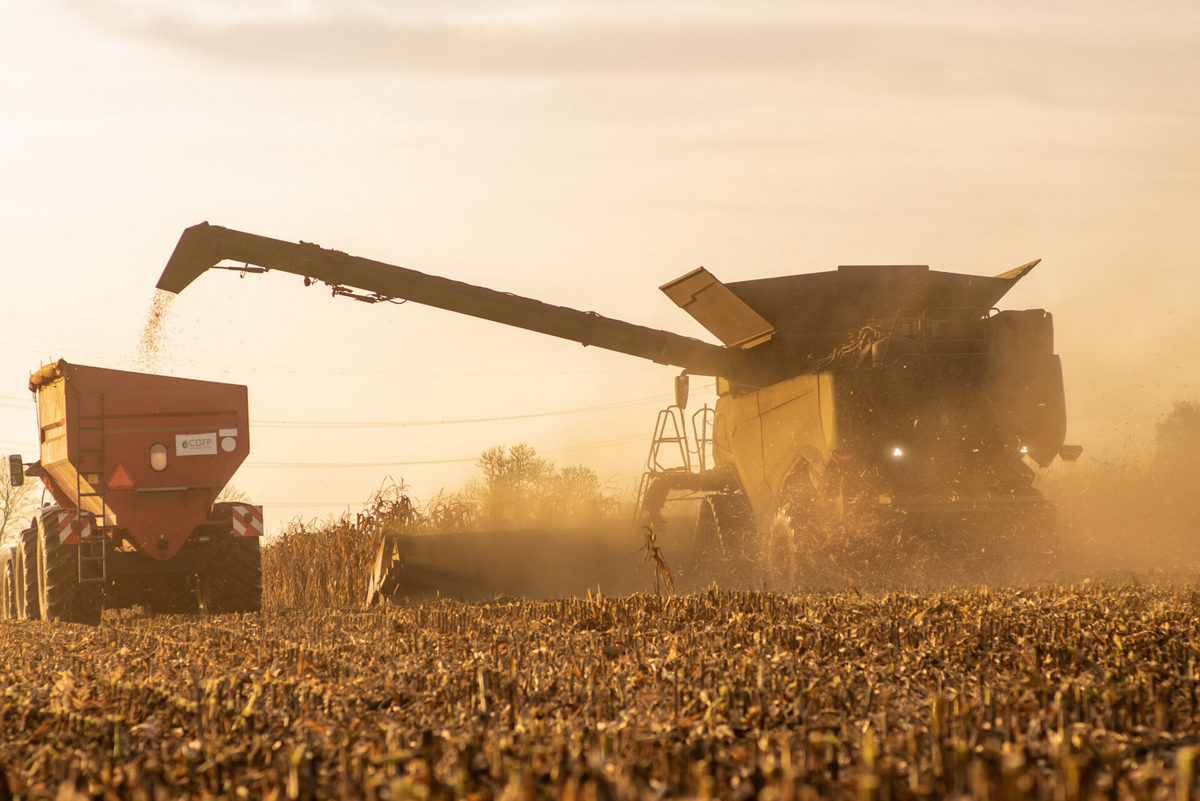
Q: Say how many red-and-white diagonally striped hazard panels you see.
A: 2